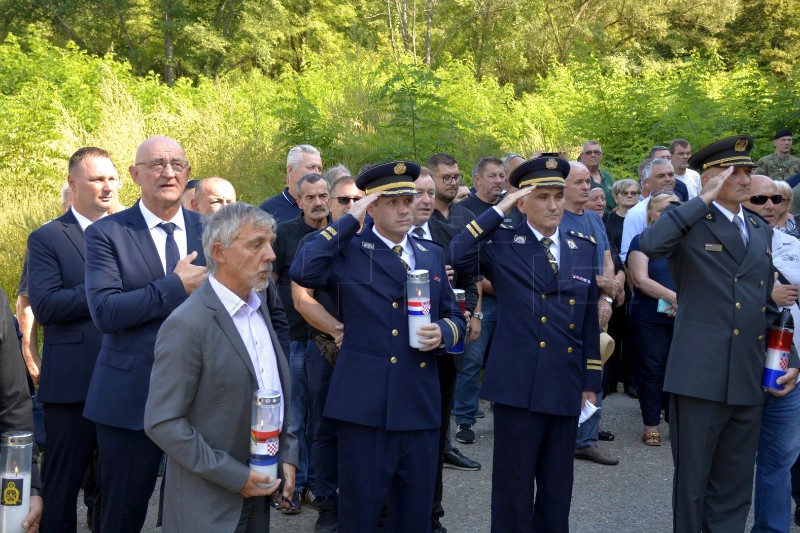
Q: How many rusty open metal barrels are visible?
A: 0